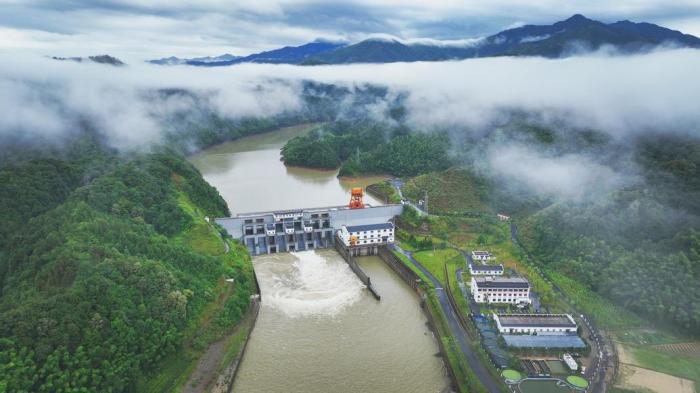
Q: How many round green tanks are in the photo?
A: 2